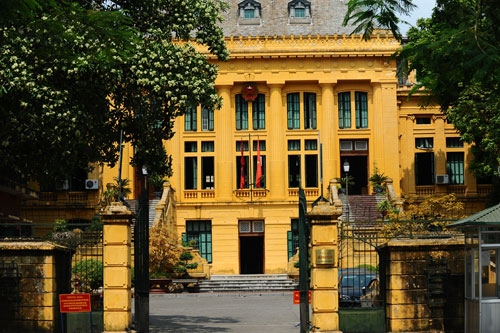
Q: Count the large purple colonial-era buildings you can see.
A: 0